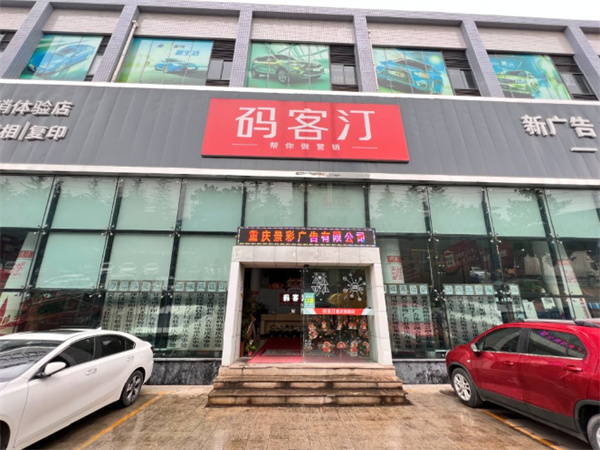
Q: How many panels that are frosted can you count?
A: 13